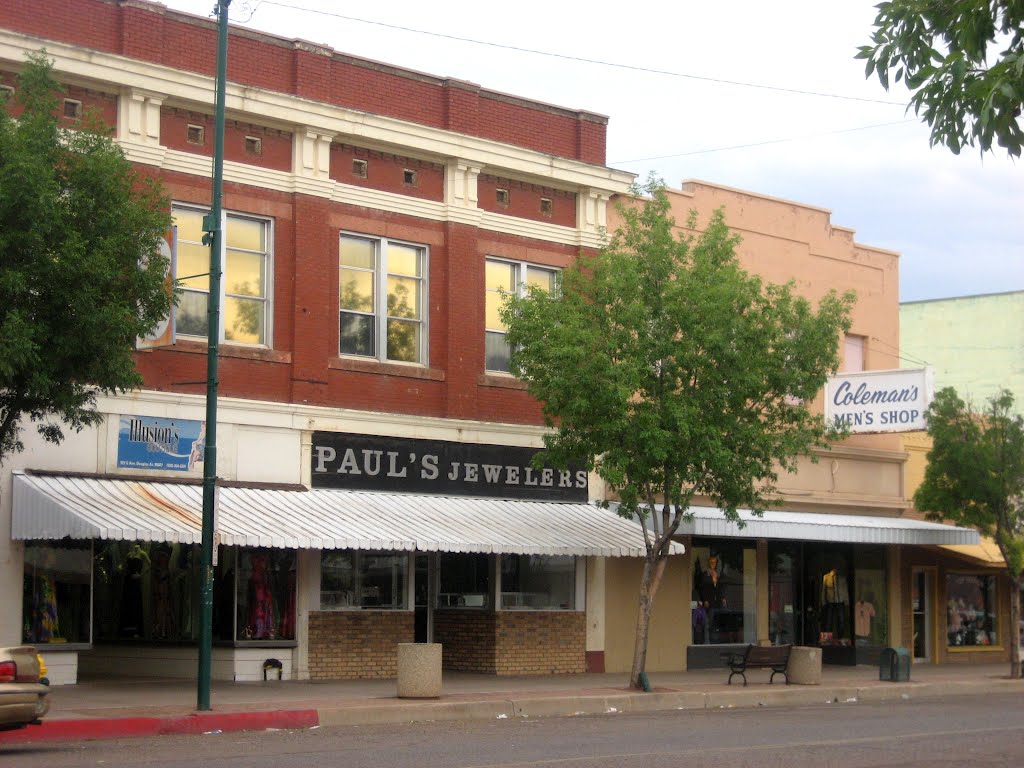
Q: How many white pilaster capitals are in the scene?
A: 4